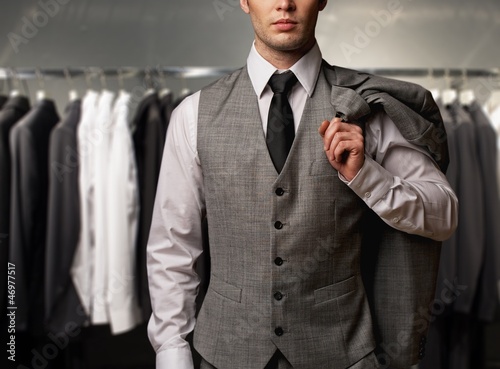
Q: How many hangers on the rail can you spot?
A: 12